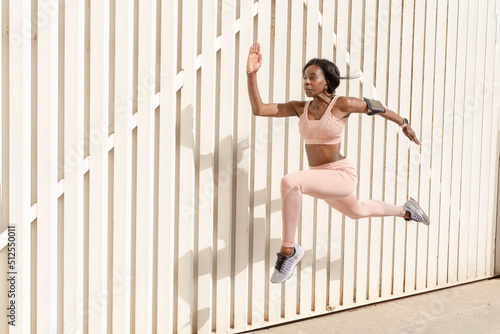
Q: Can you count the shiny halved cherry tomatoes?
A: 0